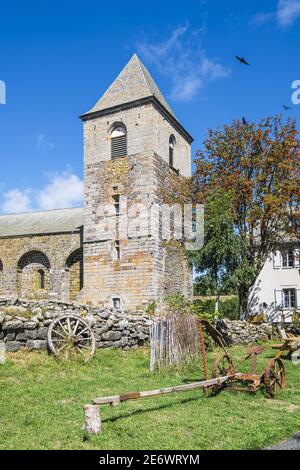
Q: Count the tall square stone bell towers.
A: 1